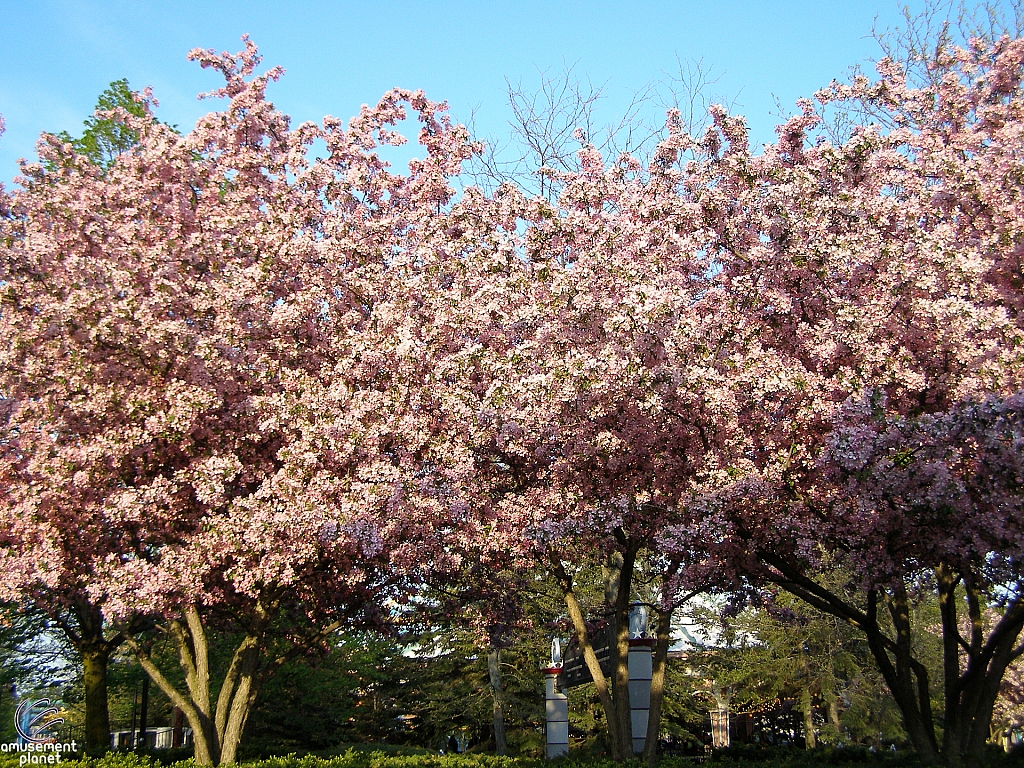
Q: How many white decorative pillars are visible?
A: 2